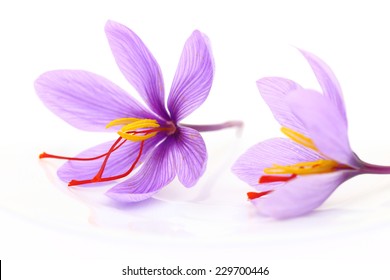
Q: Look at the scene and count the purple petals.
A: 11